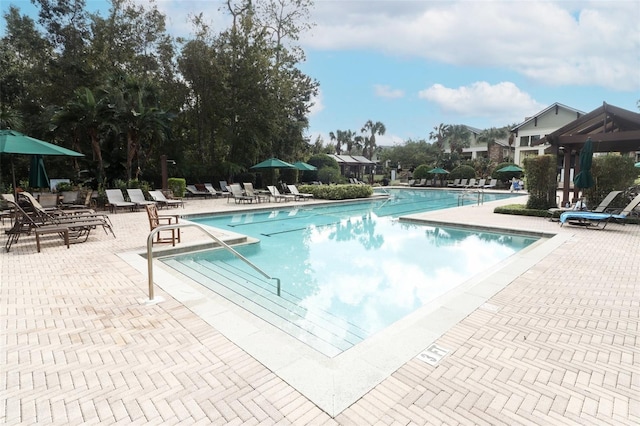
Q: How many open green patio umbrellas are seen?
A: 5